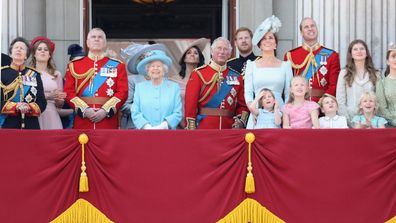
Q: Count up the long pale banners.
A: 0